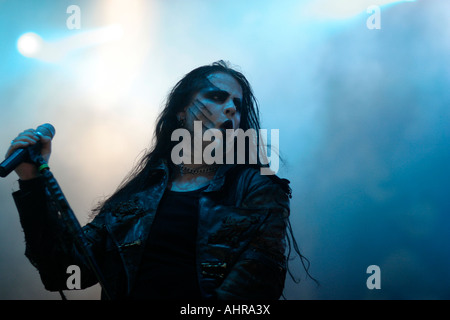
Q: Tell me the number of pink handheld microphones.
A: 0